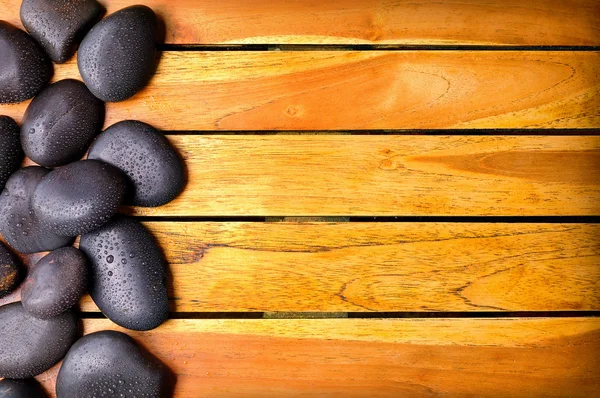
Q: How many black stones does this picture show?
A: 14